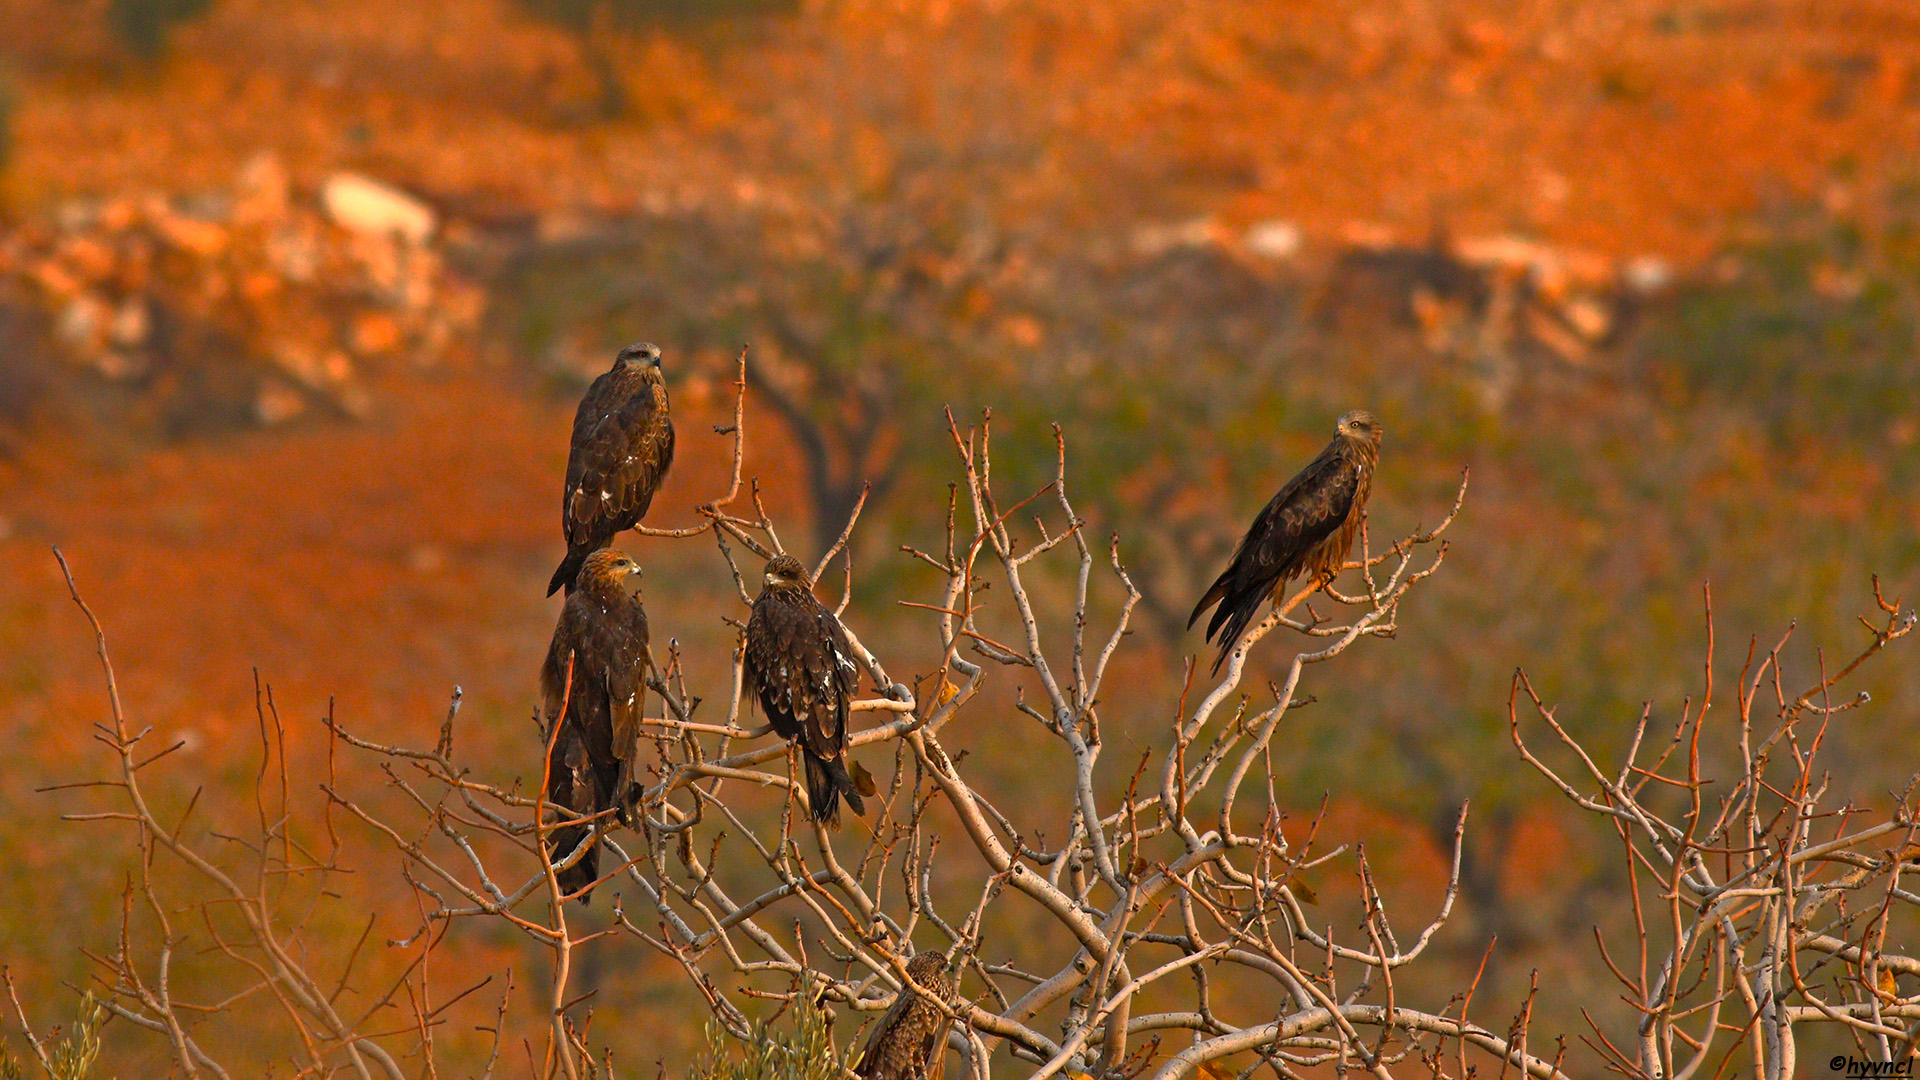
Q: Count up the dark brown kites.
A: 5